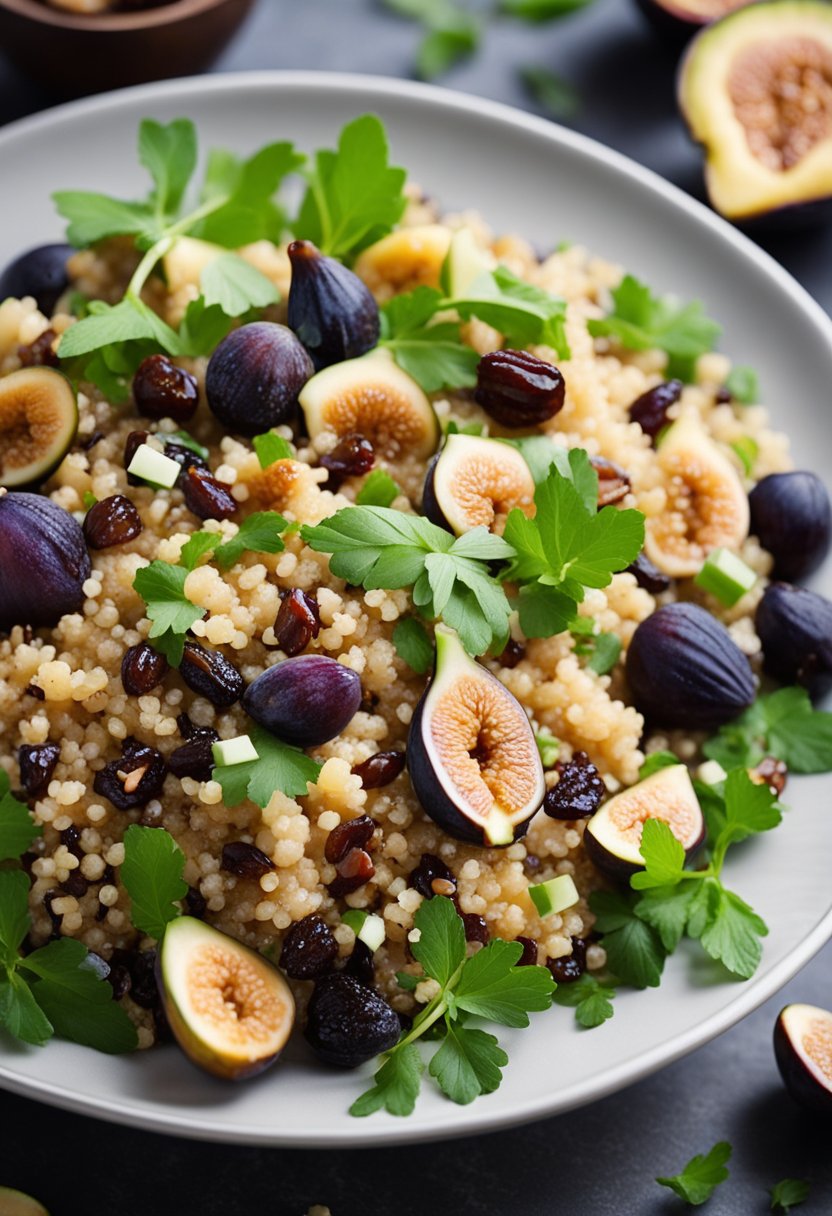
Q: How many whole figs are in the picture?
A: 8